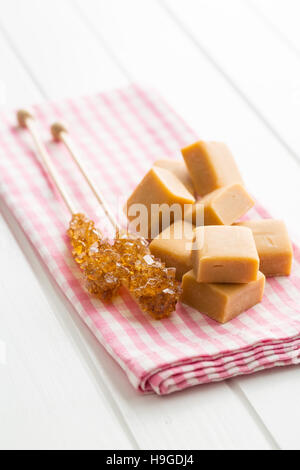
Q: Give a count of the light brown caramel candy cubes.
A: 8